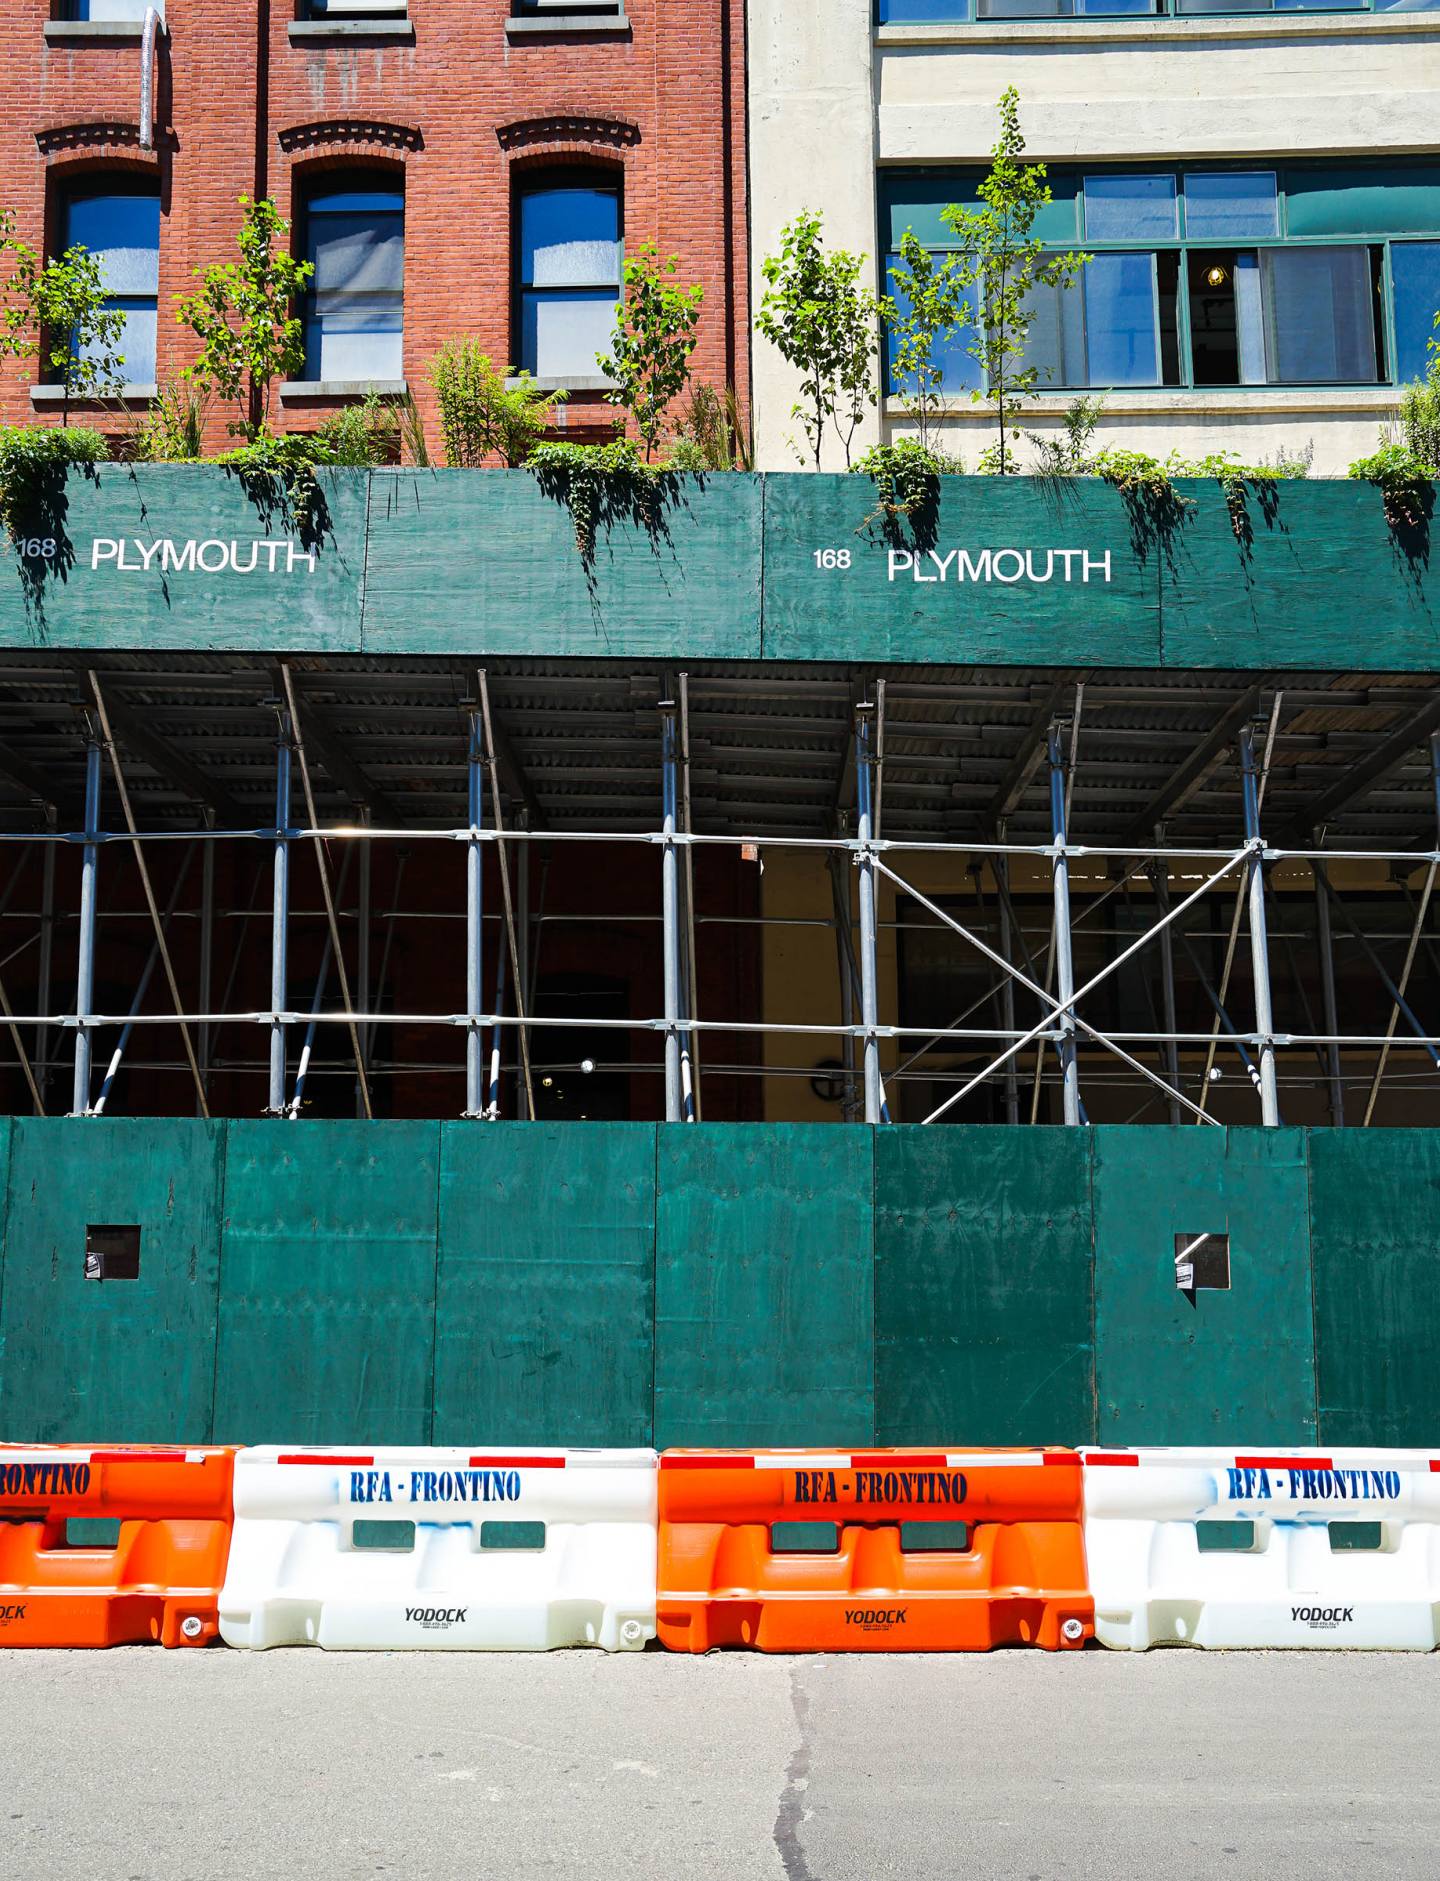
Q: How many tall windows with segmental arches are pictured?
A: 3